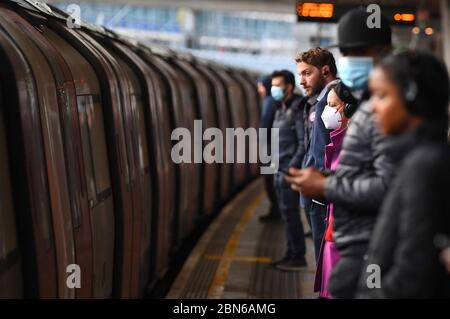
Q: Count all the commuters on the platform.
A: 6